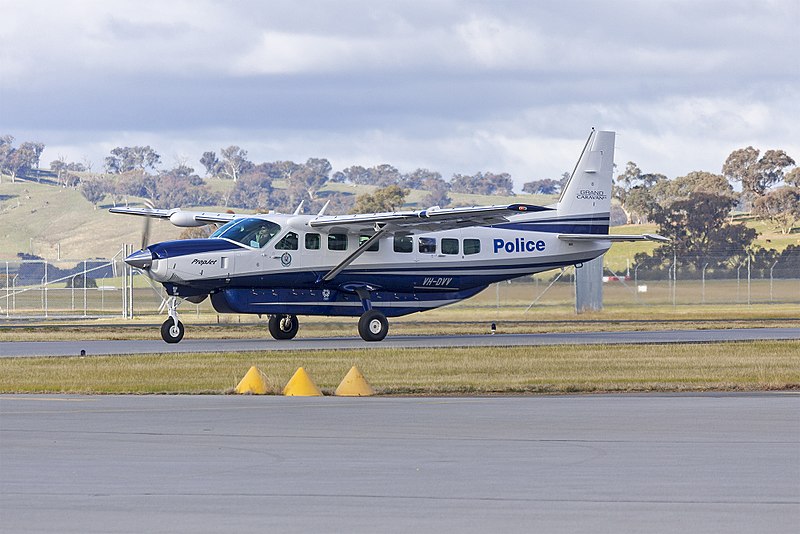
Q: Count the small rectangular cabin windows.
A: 7